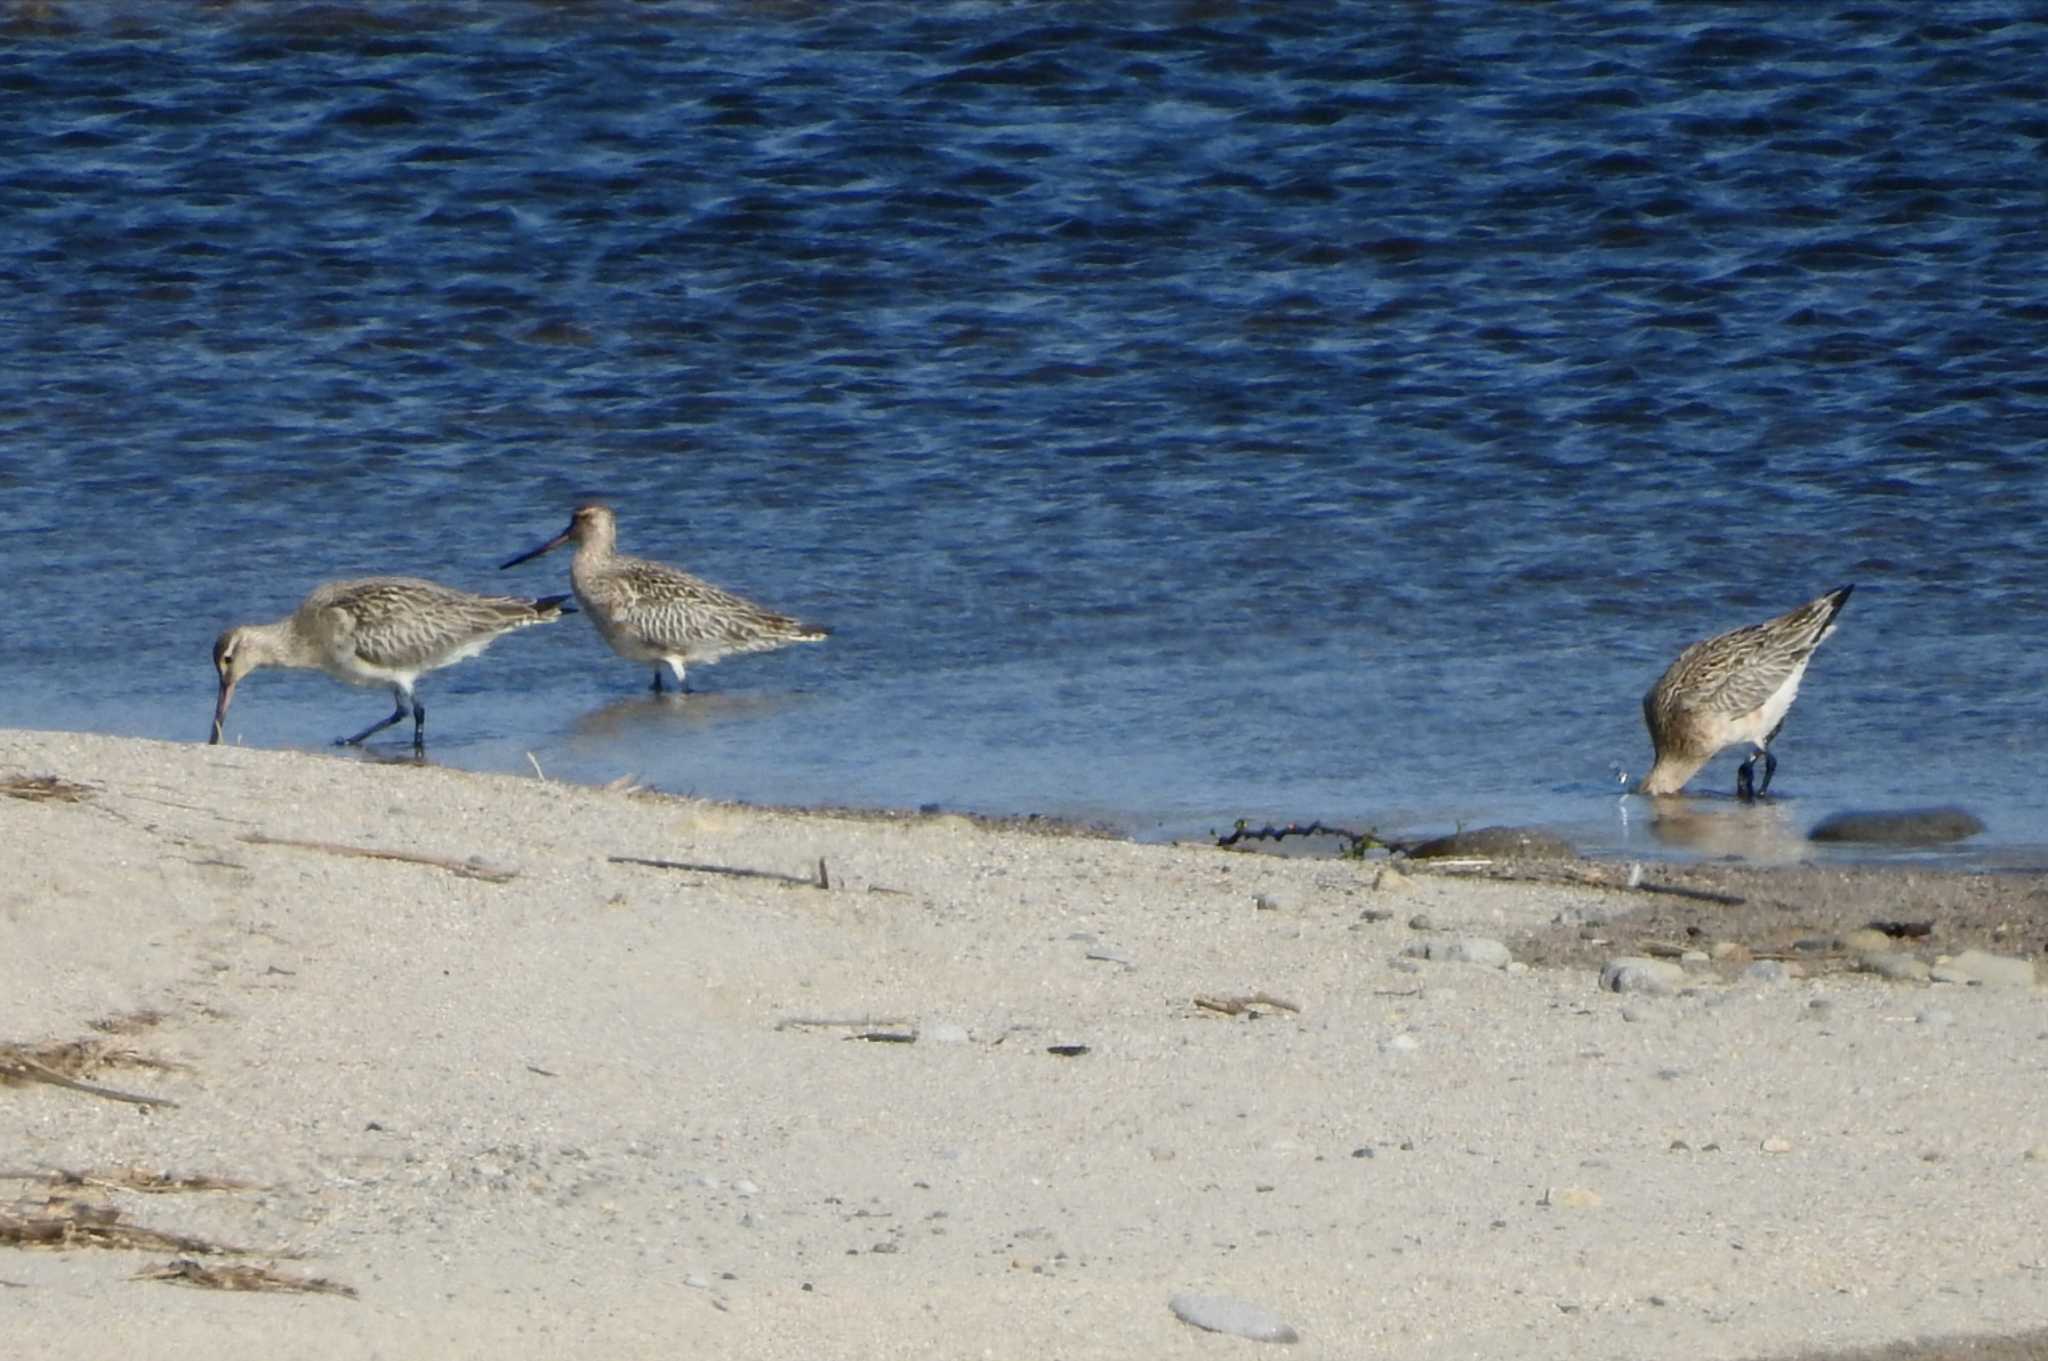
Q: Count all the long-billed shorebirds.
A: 3